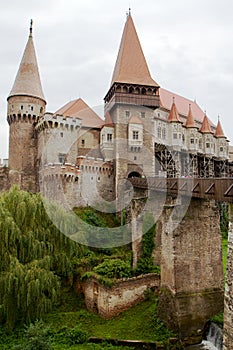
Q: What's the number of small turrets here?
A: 4